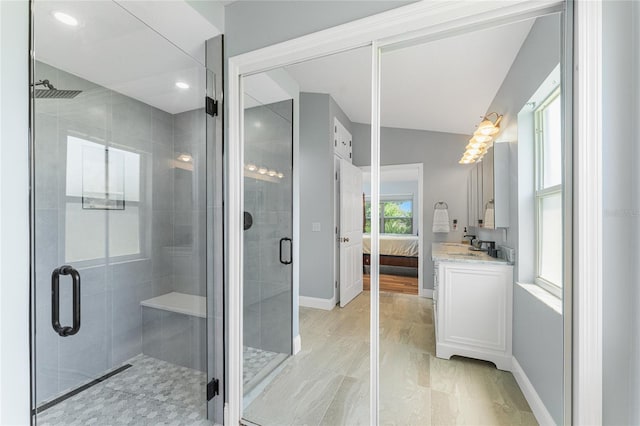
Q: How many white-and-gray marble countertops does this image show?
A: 1